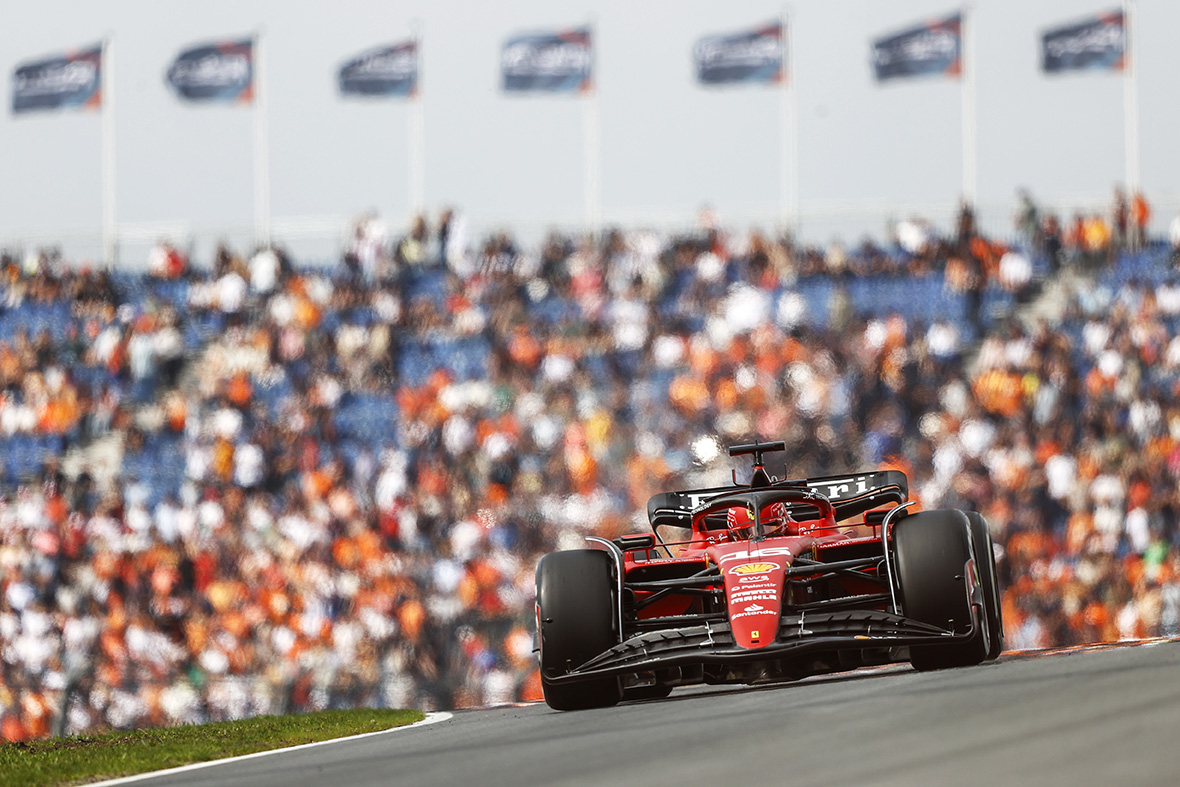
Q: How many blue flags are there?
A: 7